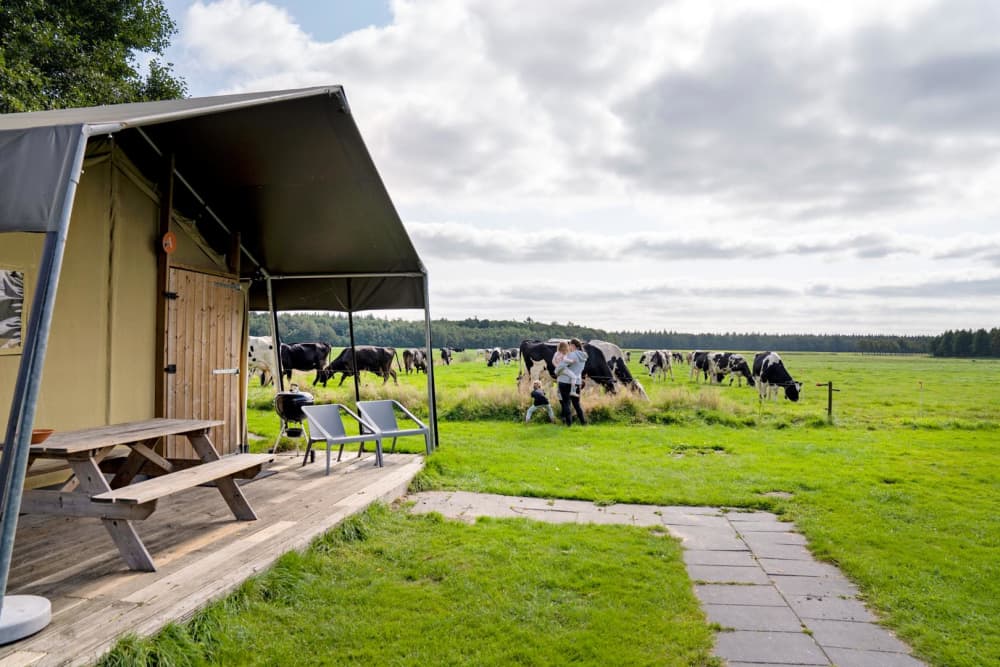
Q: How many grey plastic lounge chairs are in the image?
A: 2